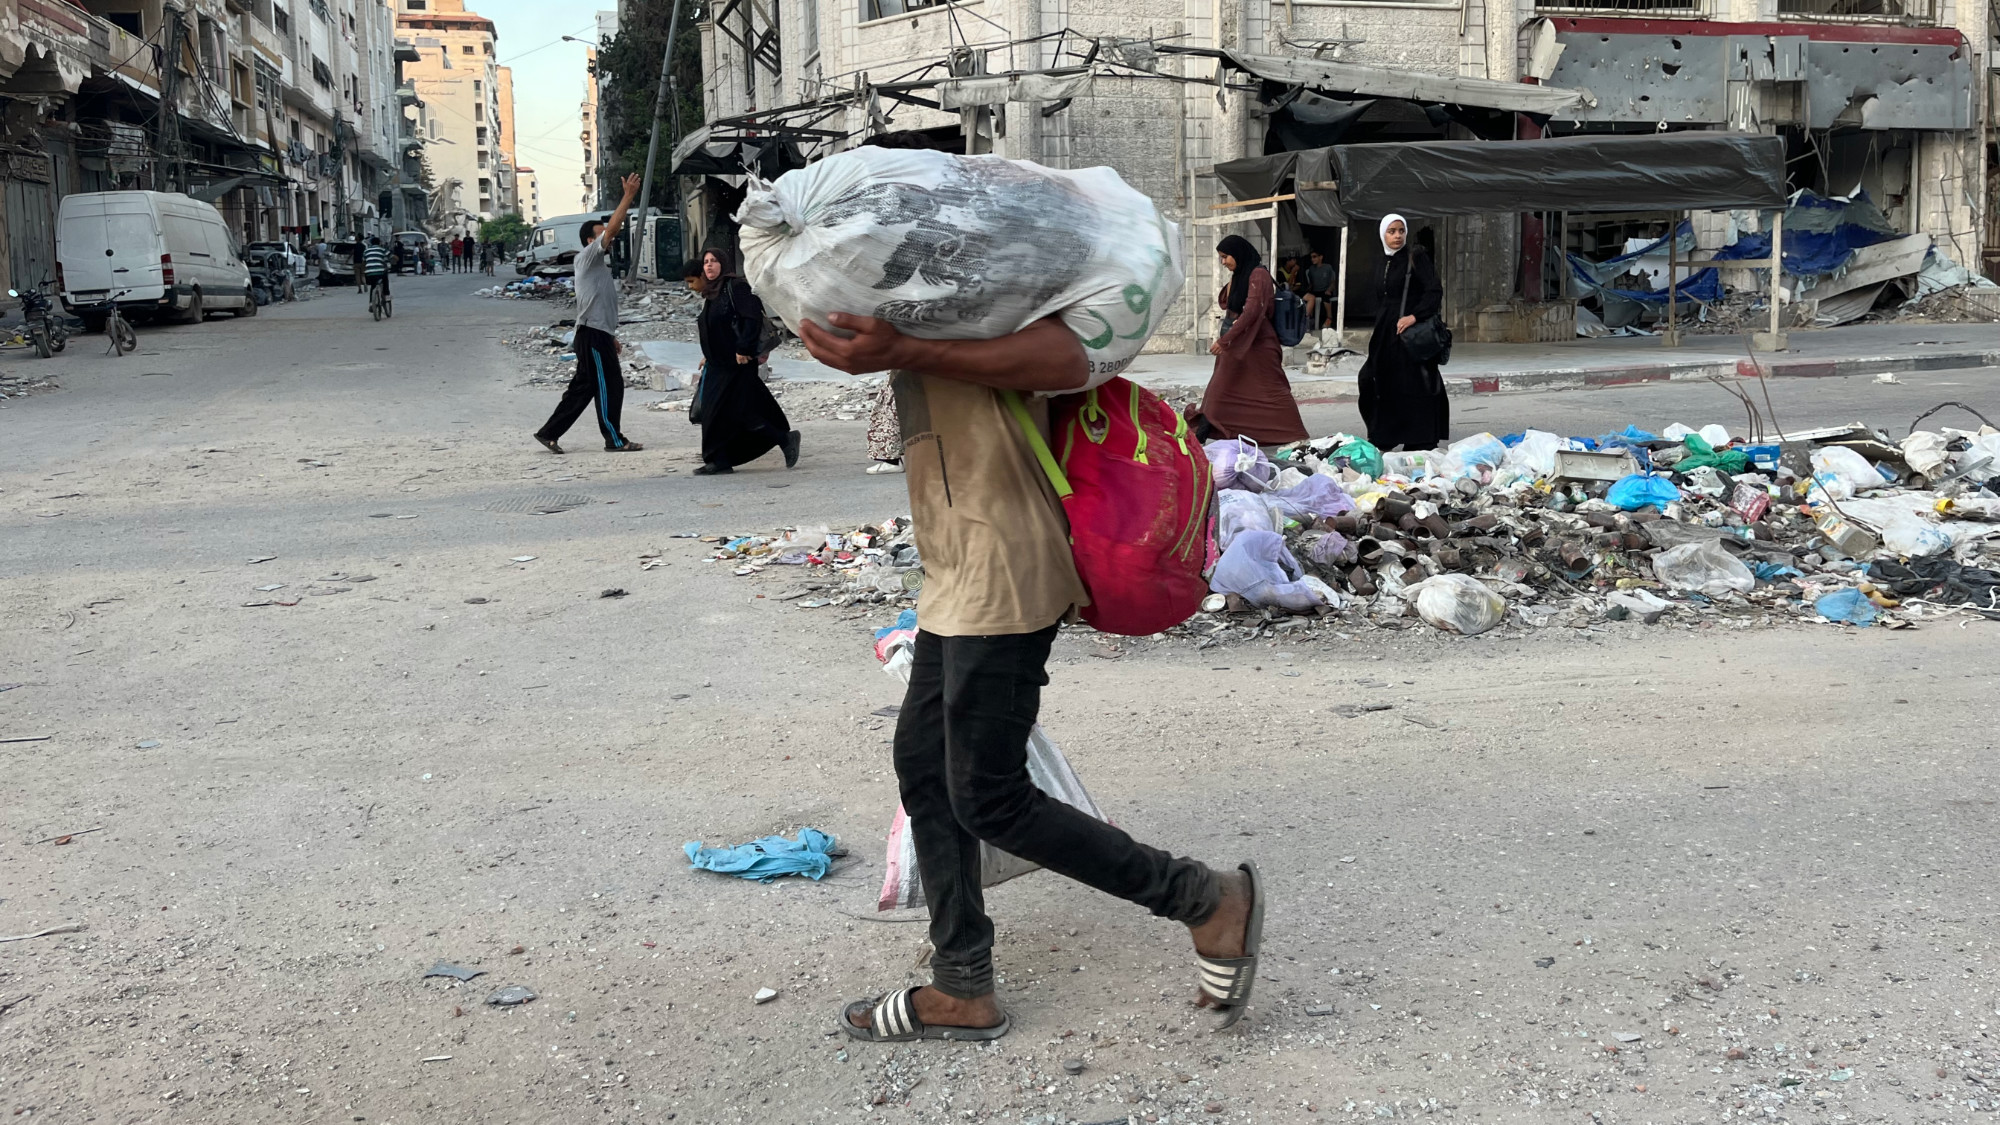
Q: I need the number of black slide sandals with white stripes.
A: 2